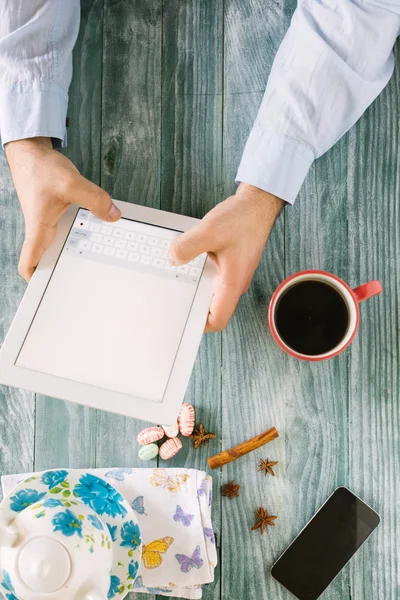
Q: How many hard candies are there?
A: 5